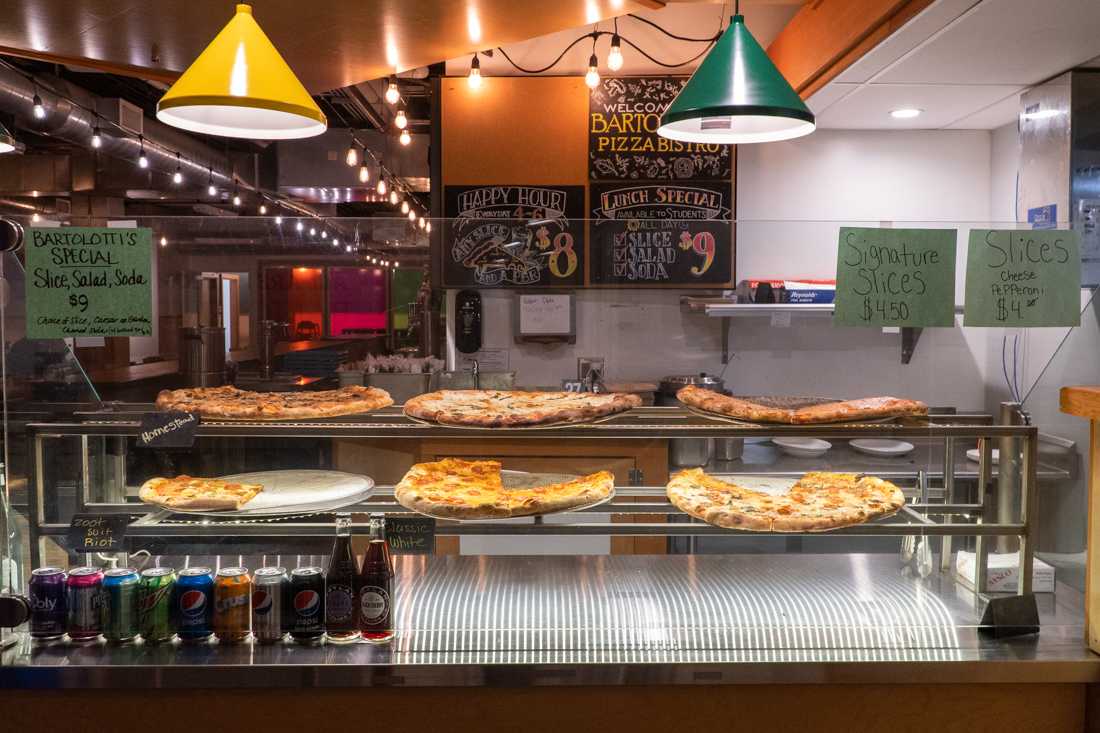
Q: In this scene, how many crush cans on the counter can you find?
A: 1